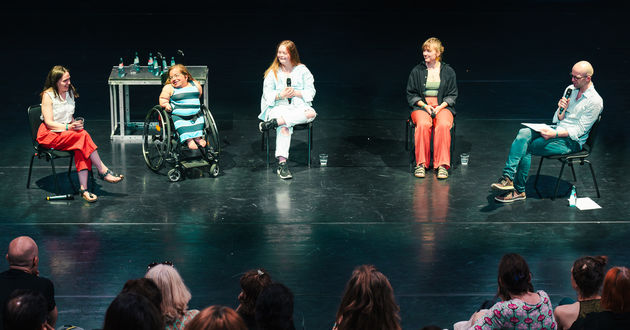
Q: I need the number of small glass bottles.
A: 7